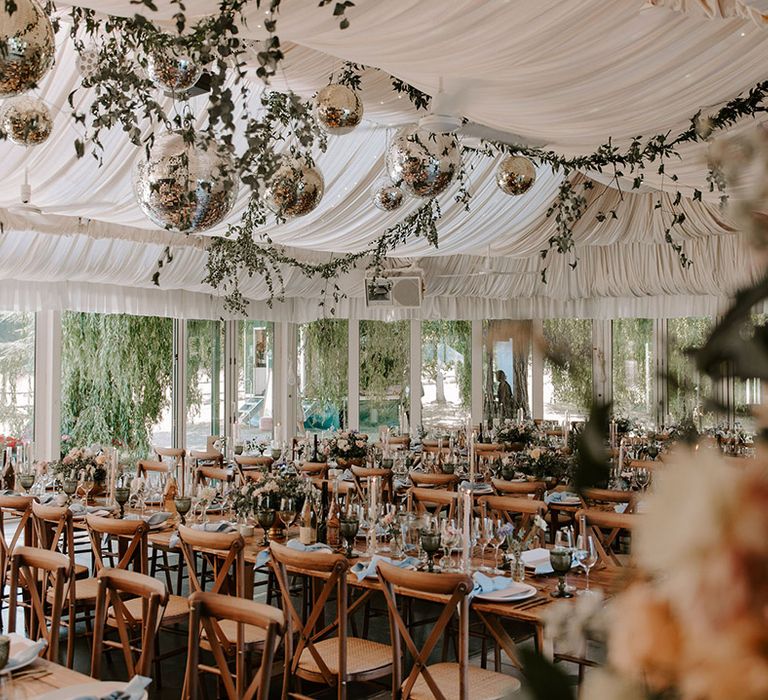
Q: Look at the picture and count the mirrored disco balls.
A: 9